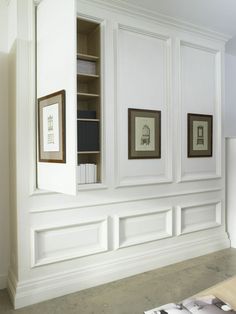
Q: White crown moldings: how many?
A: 1